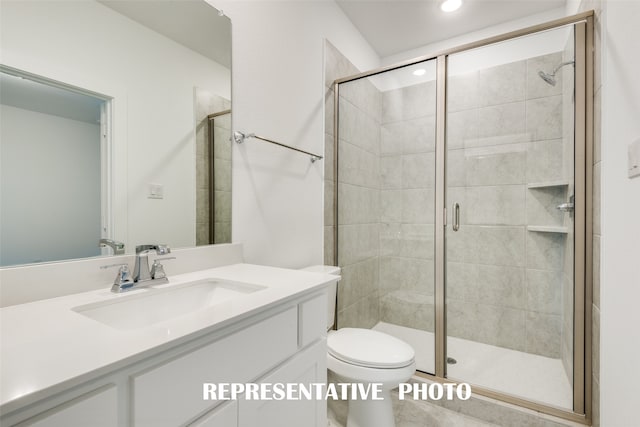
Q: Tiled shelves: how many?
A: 2